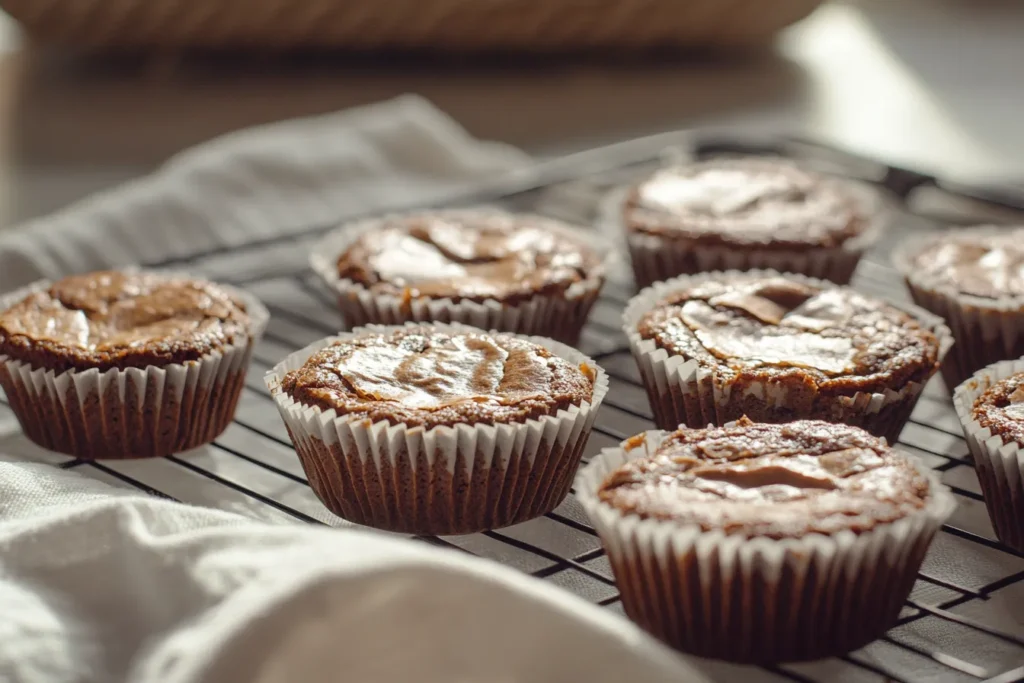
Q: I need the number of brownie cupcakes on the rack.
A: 8